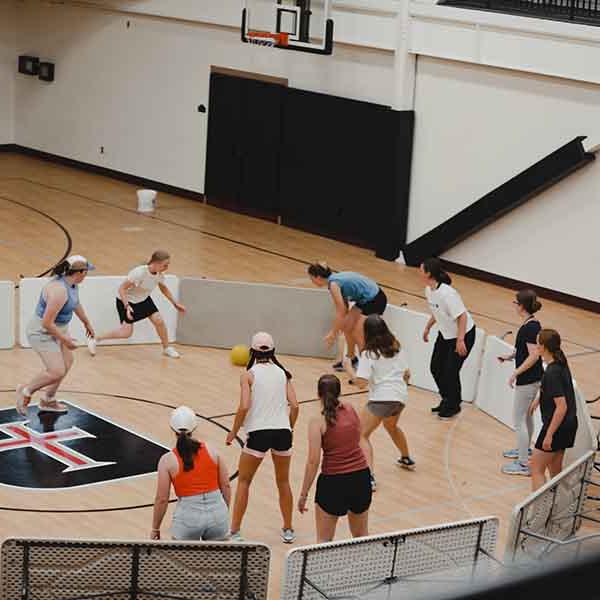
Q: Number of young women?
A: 10